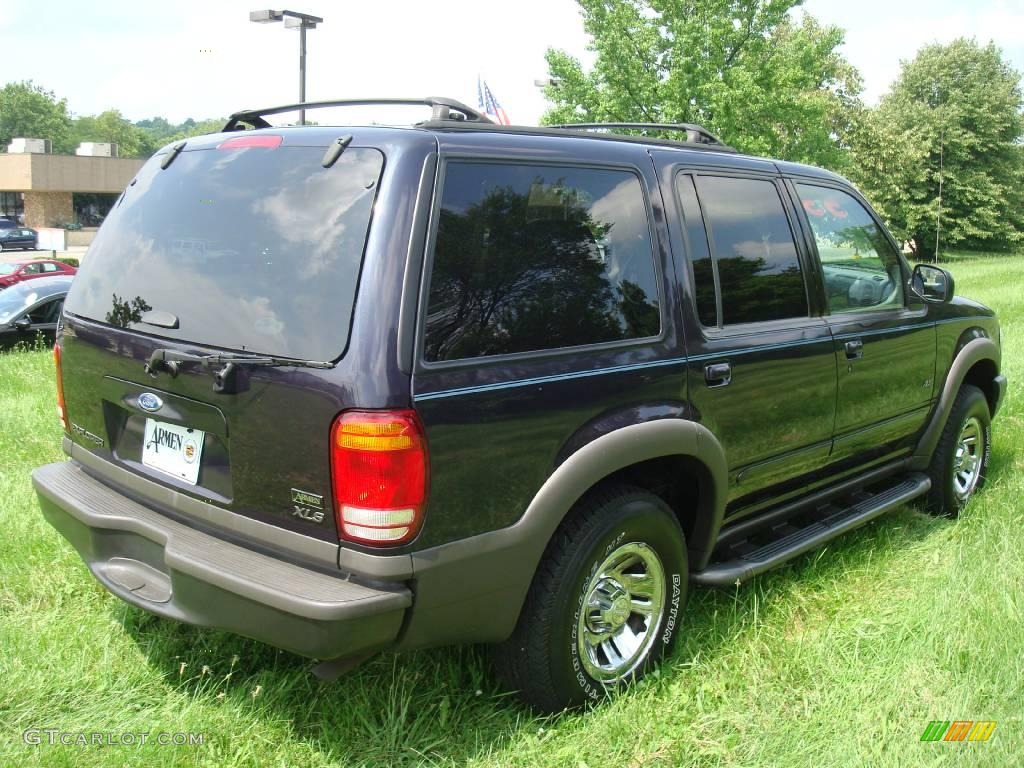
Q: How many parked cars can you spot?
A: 4